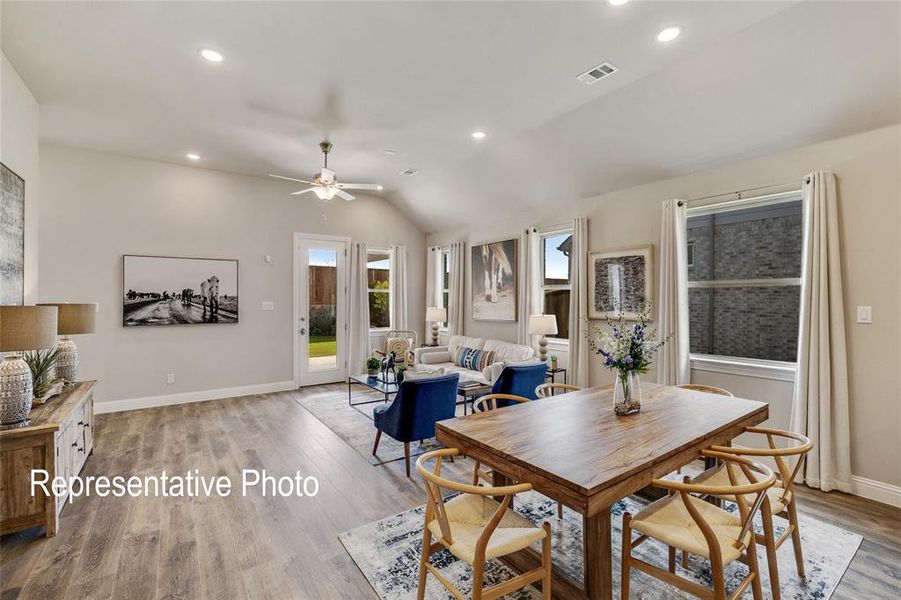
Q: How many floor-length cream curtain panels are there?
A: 8